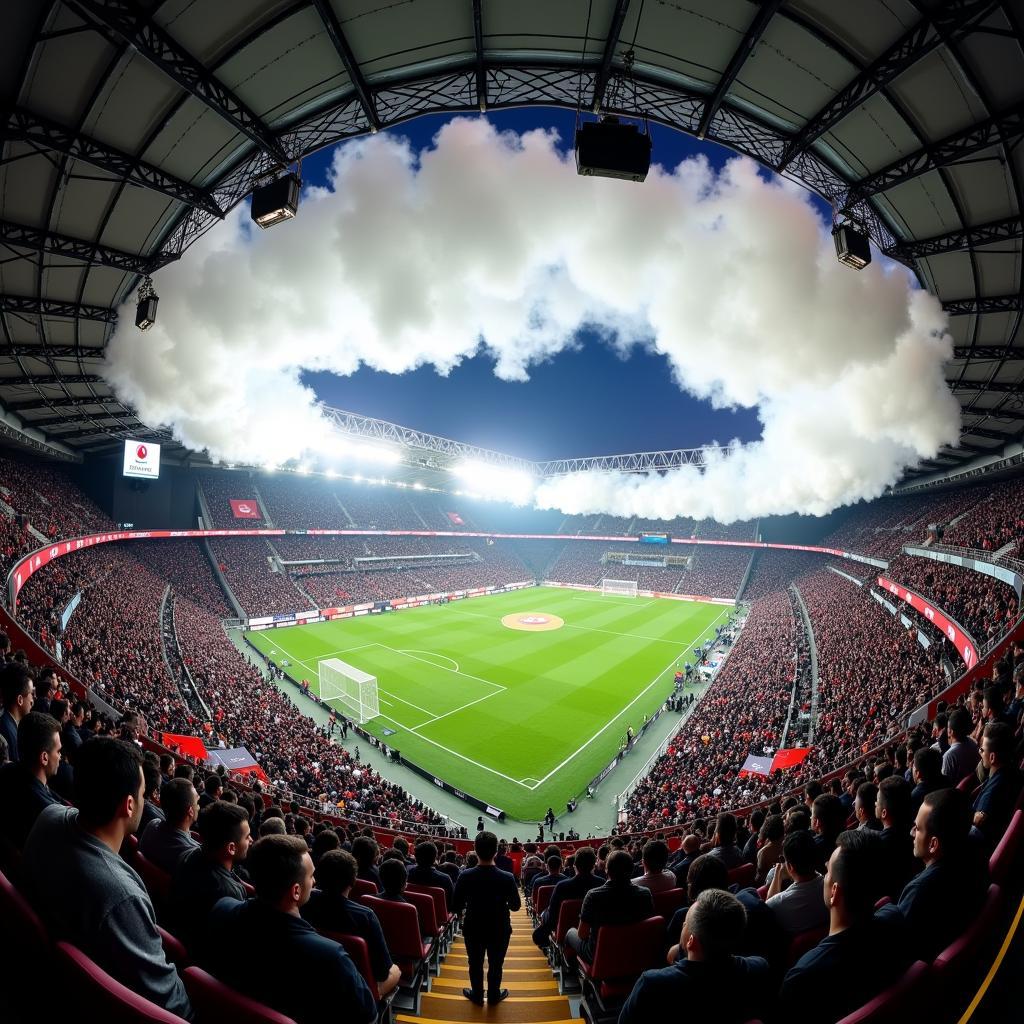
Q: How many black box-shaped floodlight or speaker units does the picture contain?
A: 4